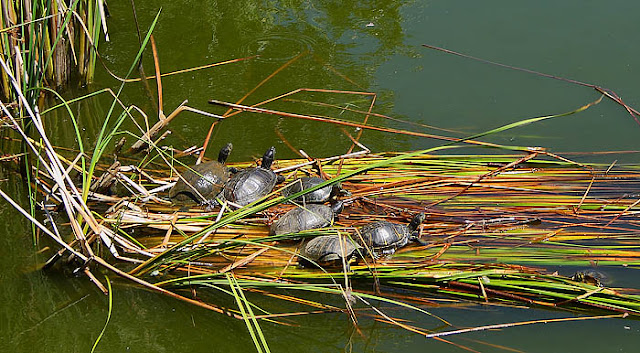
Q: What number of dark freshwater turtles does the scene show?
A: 7